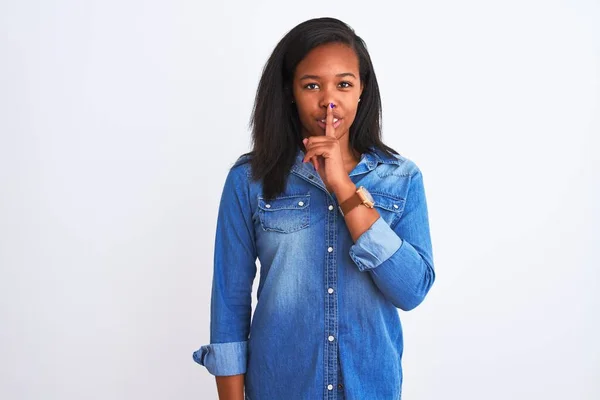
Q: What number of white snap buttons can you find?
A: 8